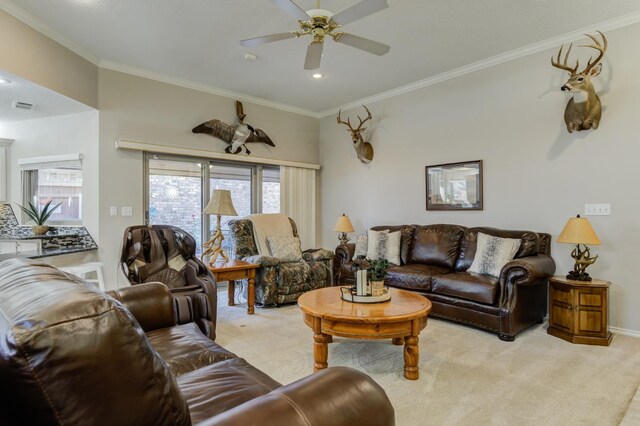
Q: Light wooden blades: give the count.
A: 5